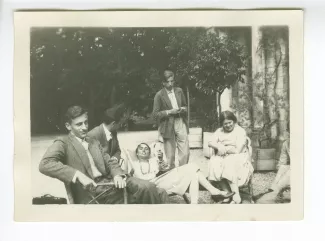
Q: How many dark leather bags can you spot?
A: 1